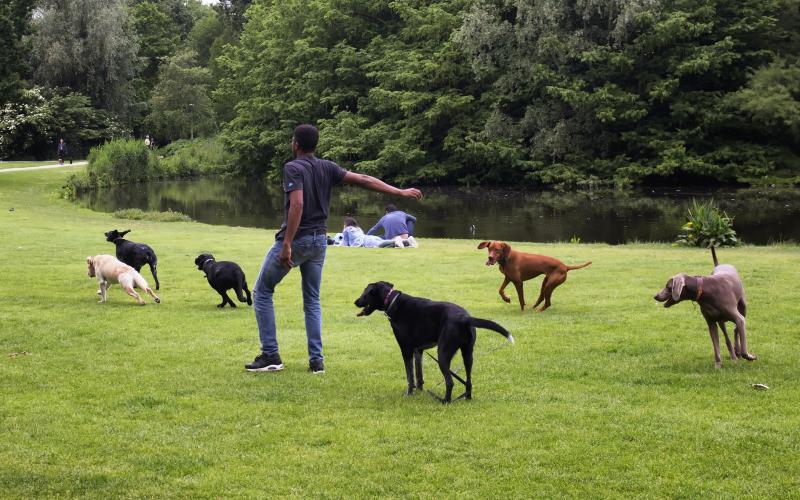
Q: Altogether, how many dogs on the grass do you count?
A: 6